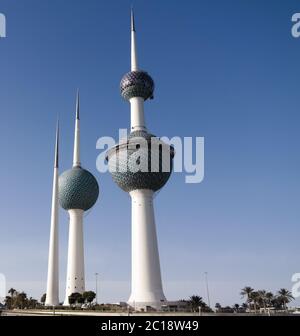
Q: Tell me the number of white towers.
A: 3